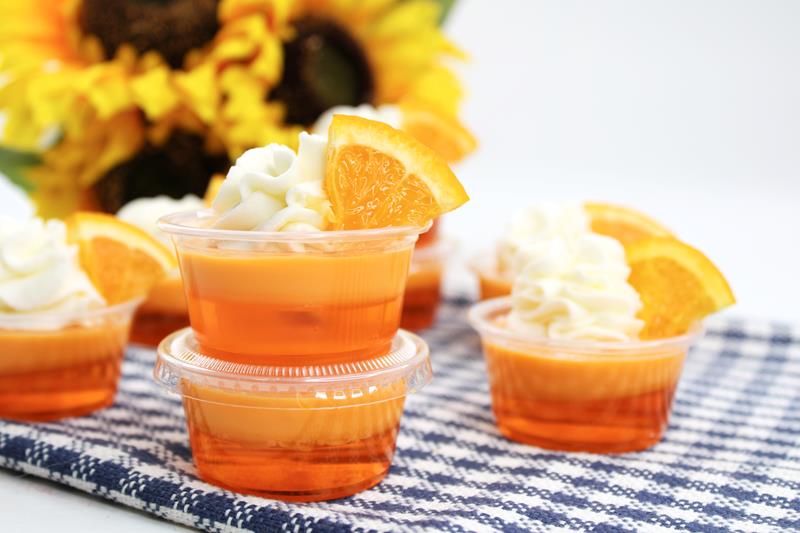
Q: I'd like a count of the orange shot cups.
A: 8